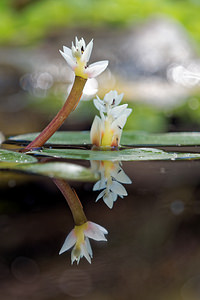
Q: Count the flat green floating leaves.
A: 4